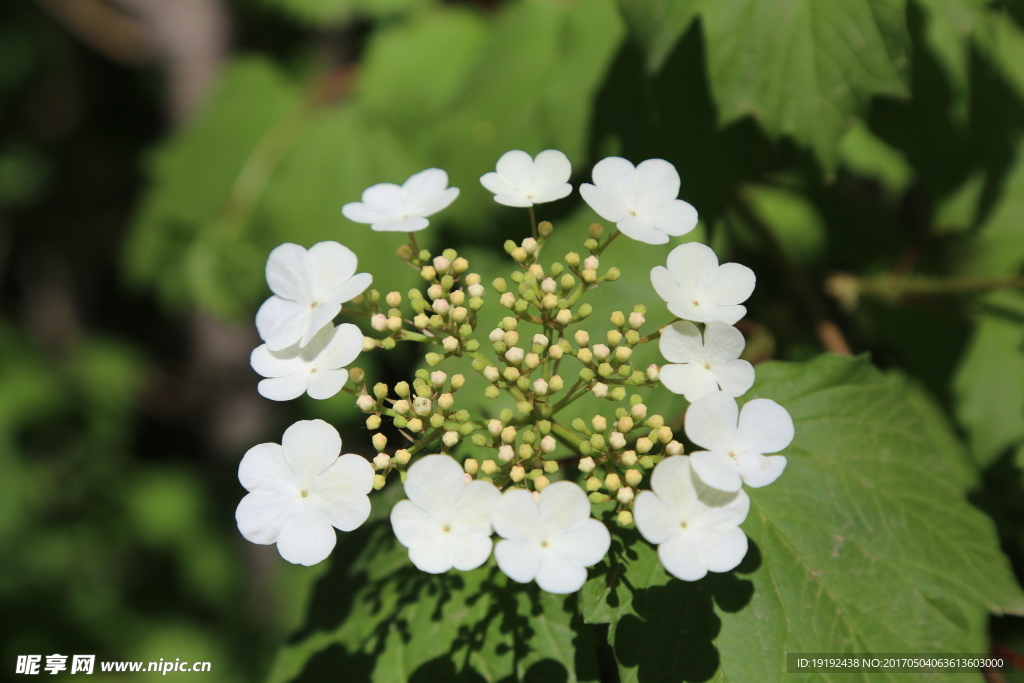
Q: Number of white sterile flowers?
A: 12